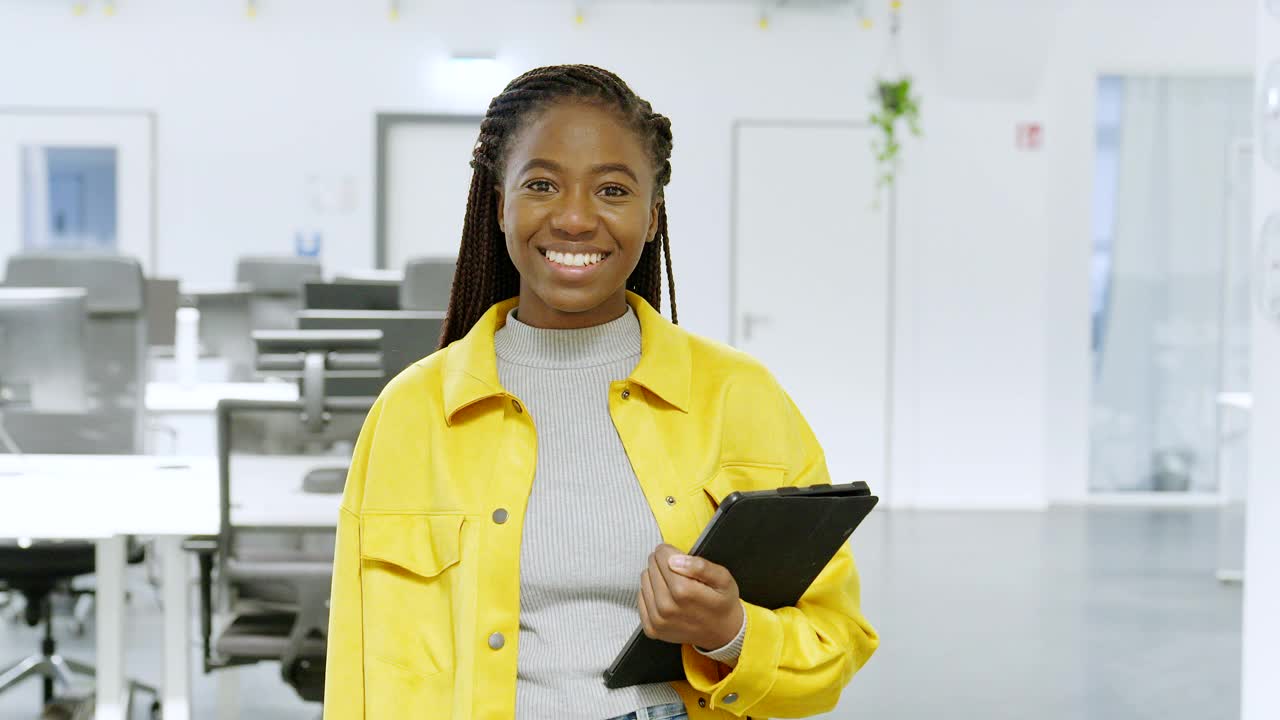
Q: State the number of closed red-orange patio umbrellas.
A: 0